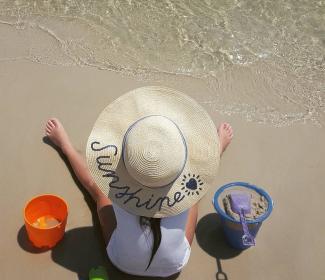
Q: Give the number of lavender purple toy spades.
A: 1